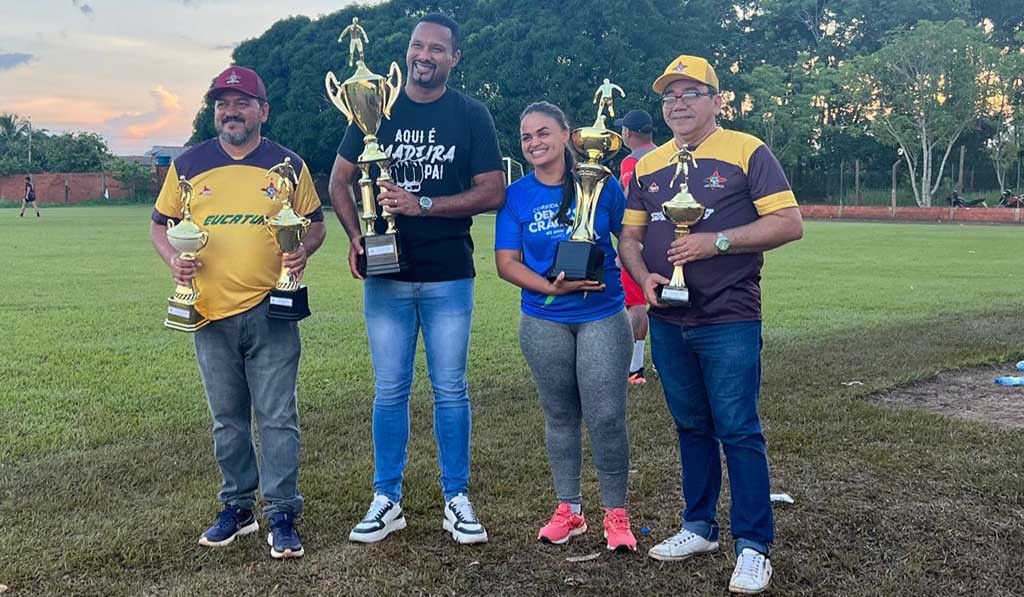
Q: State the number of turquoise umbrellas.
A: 0